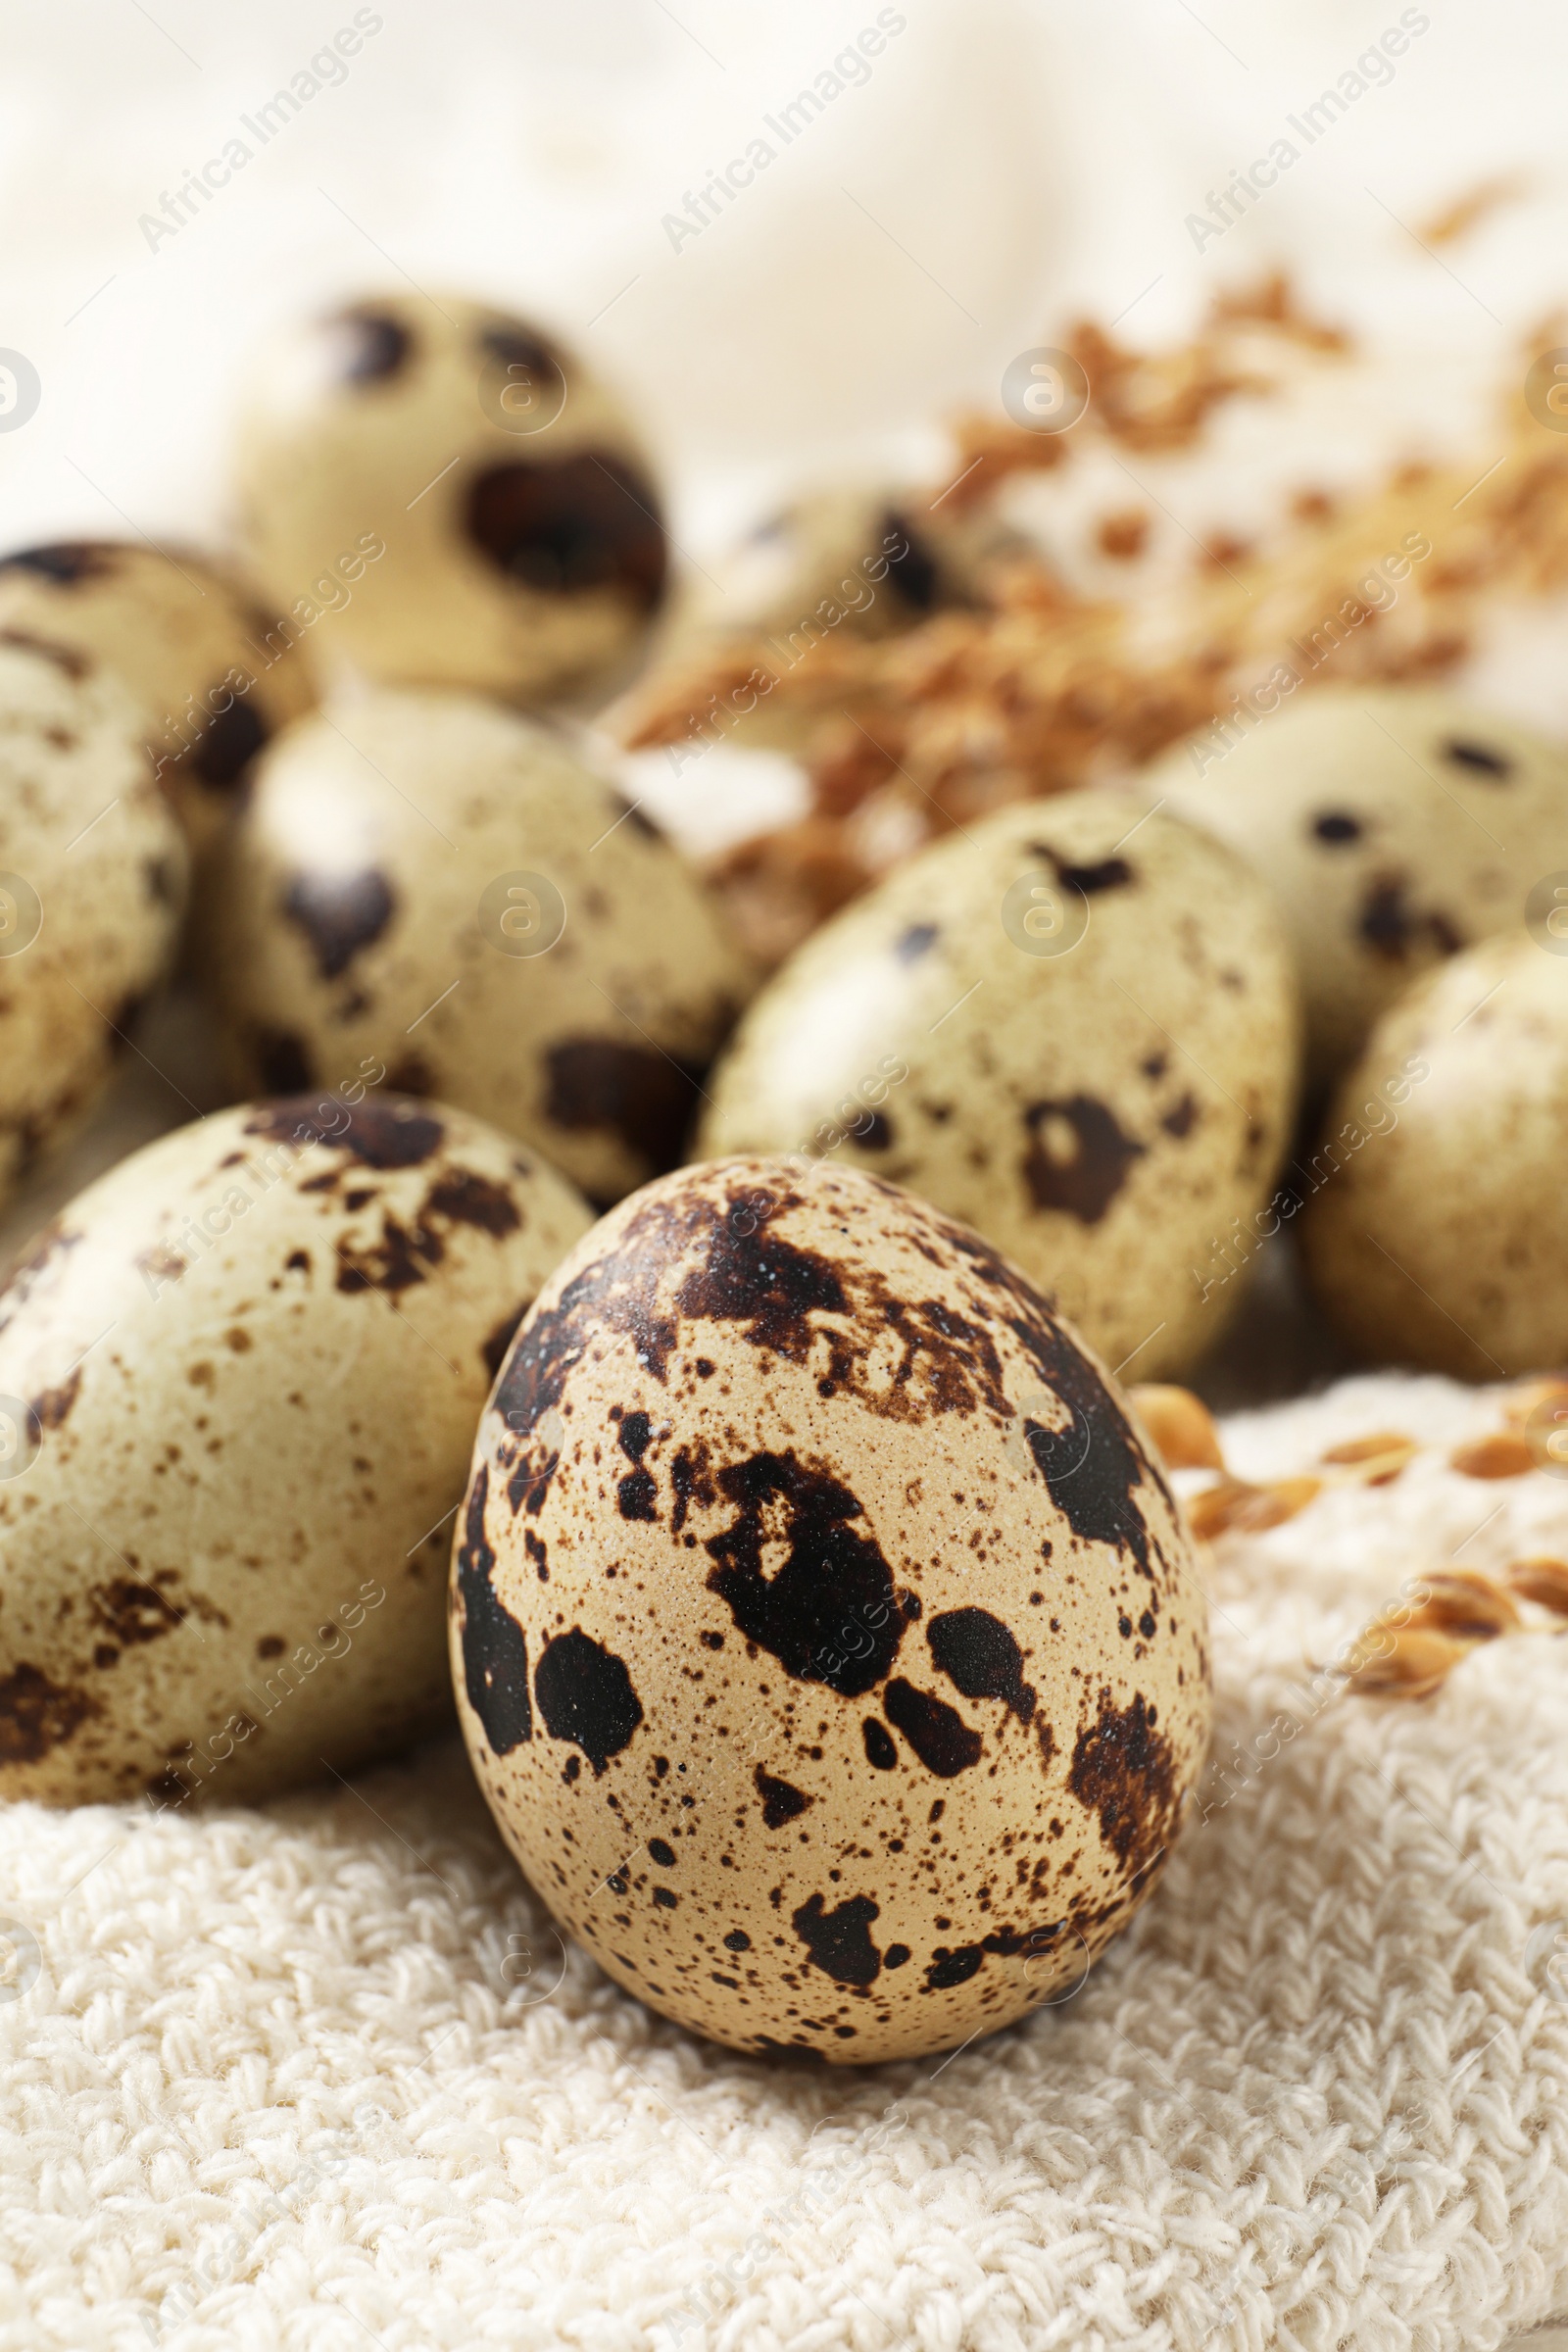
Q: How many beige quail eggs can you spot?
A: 10